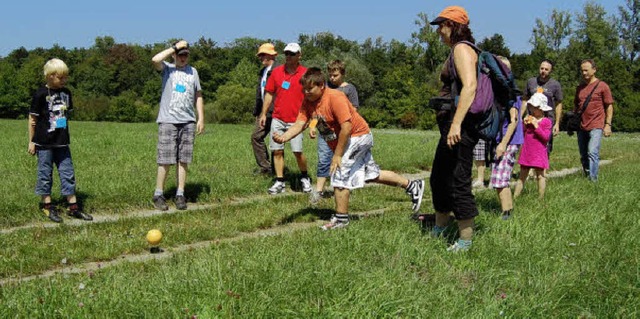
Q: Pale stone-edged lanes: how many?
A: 2